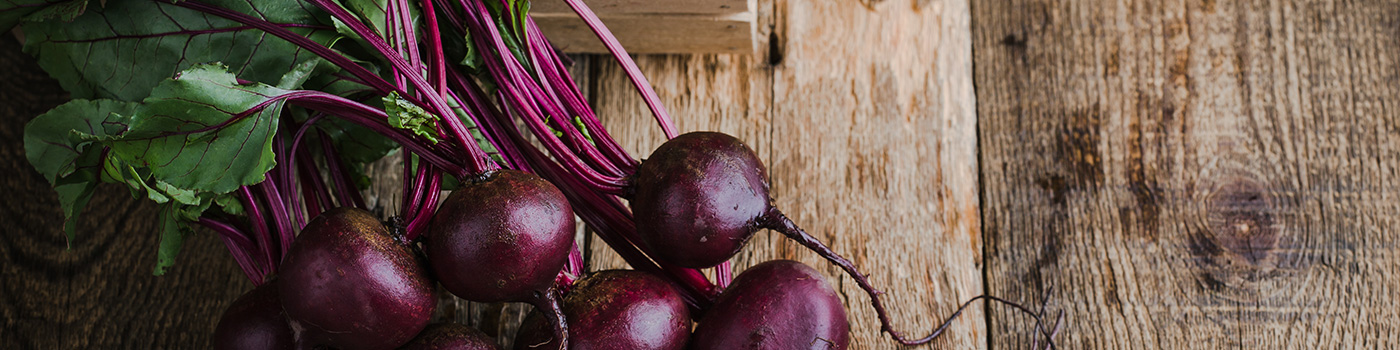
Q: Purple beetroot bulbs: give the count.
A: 7